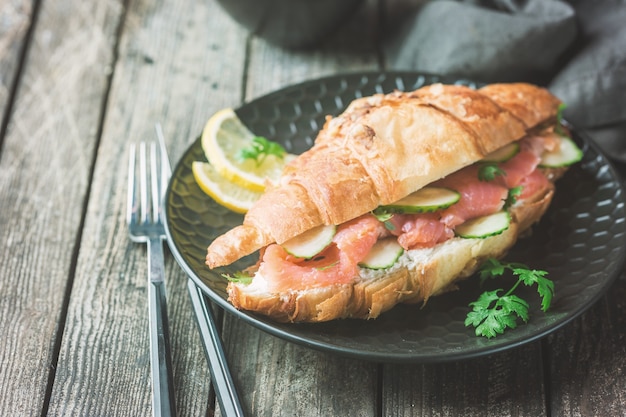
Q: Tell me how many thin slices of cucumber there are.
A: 6